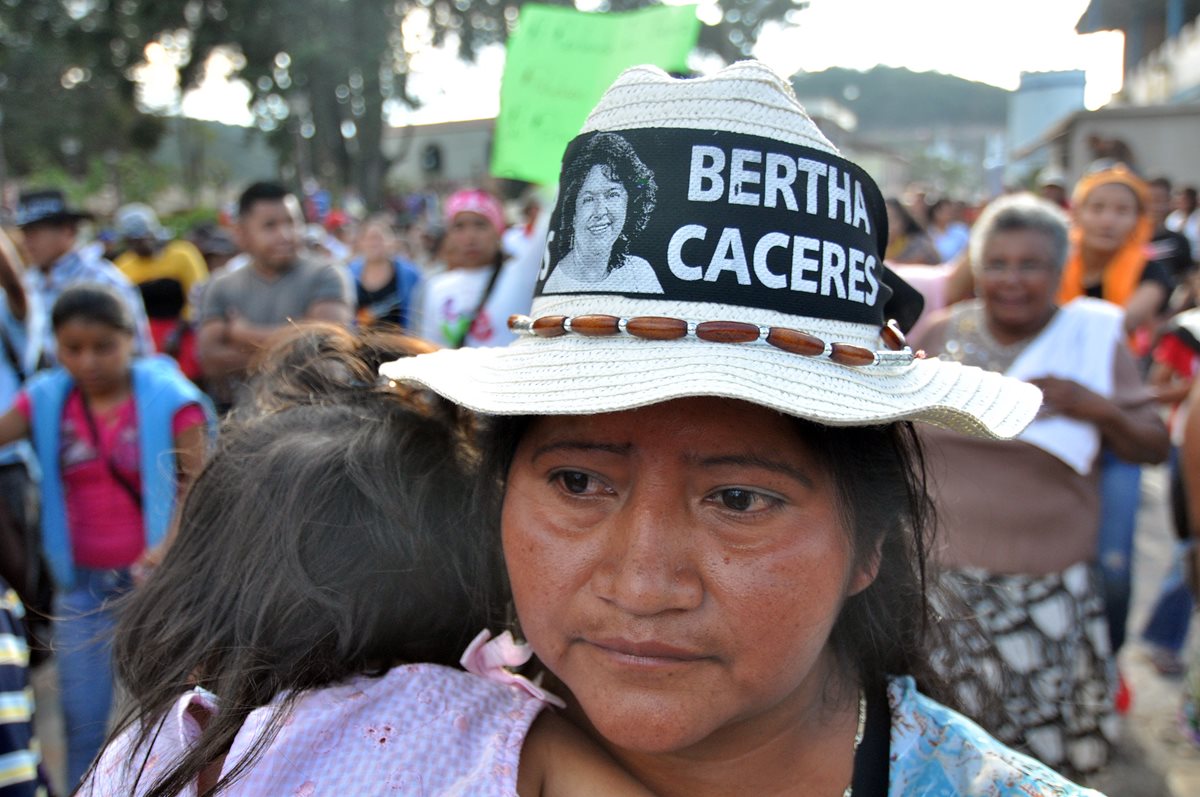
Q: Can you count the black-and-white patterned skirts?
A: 1